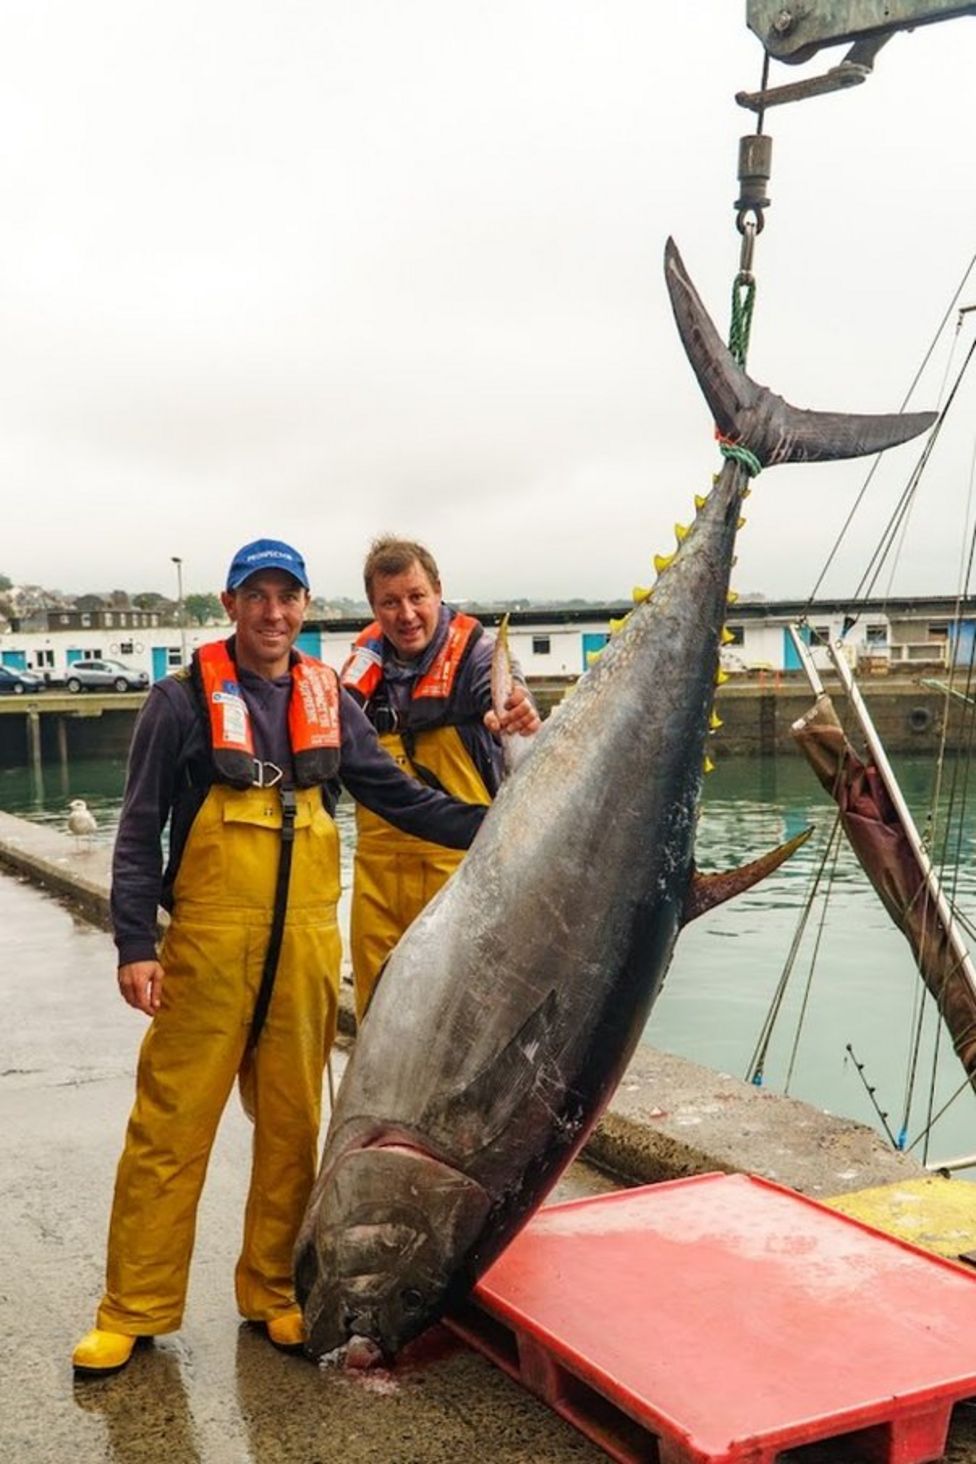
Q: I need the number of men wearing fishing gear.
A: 2